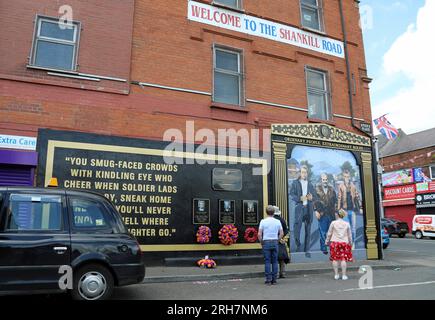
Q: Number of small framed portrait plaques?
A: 3